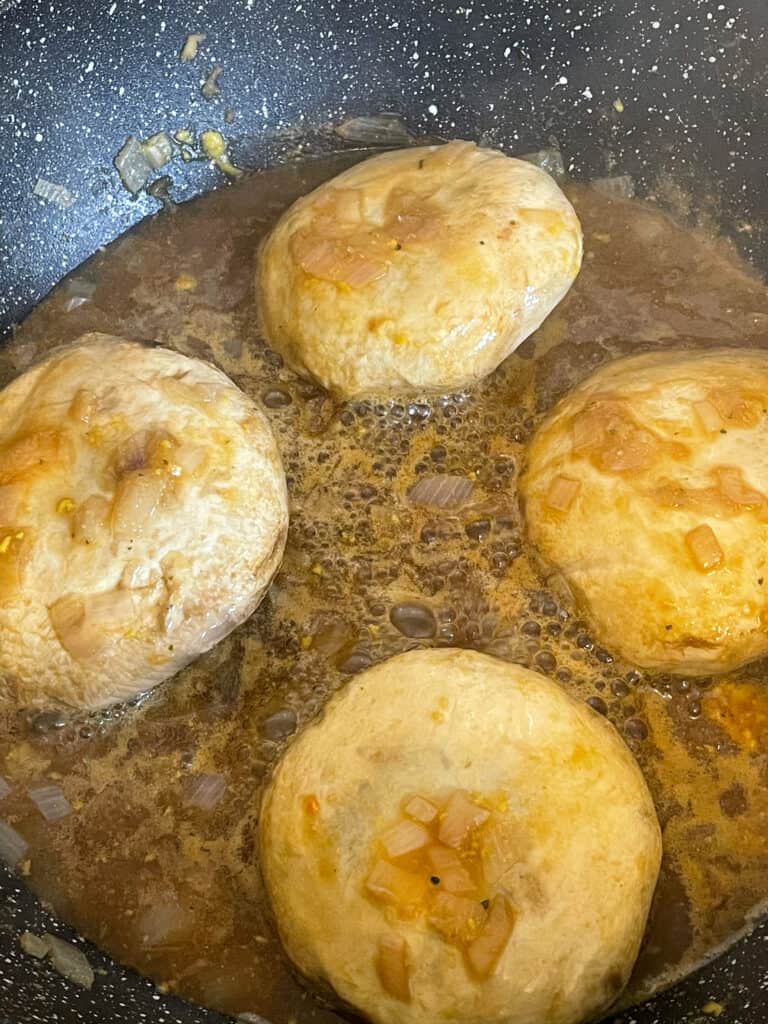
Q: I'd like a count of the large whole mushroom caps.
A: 4